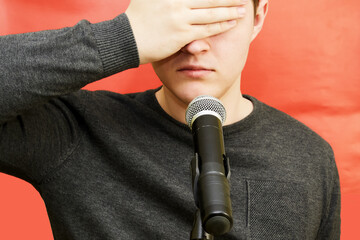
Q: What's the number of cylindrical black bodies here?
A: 1